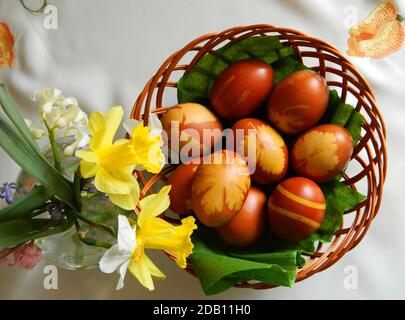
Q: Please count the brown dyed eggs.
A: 9